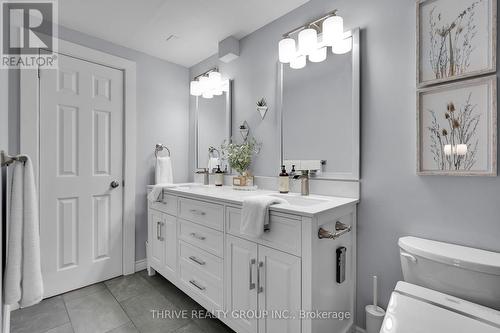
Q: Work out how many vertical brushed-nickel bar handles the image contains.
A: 4